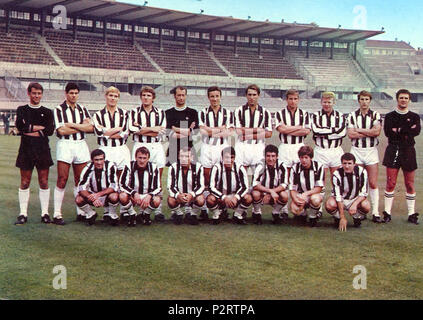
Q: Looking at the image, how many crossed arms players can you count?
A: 11